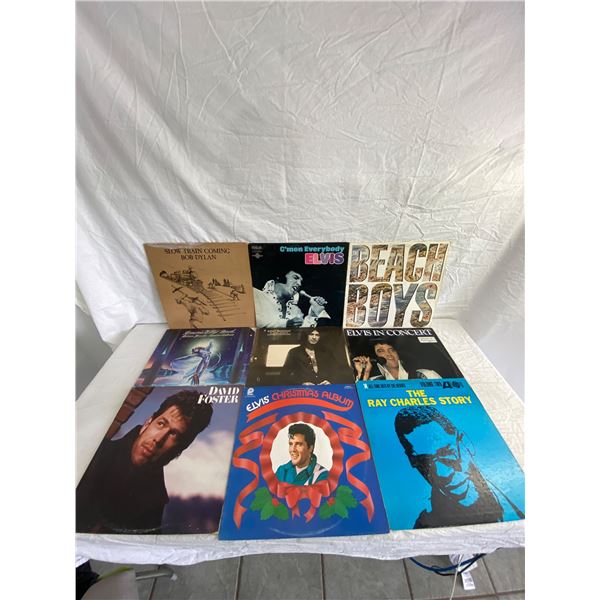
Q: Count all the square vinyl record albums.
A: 9